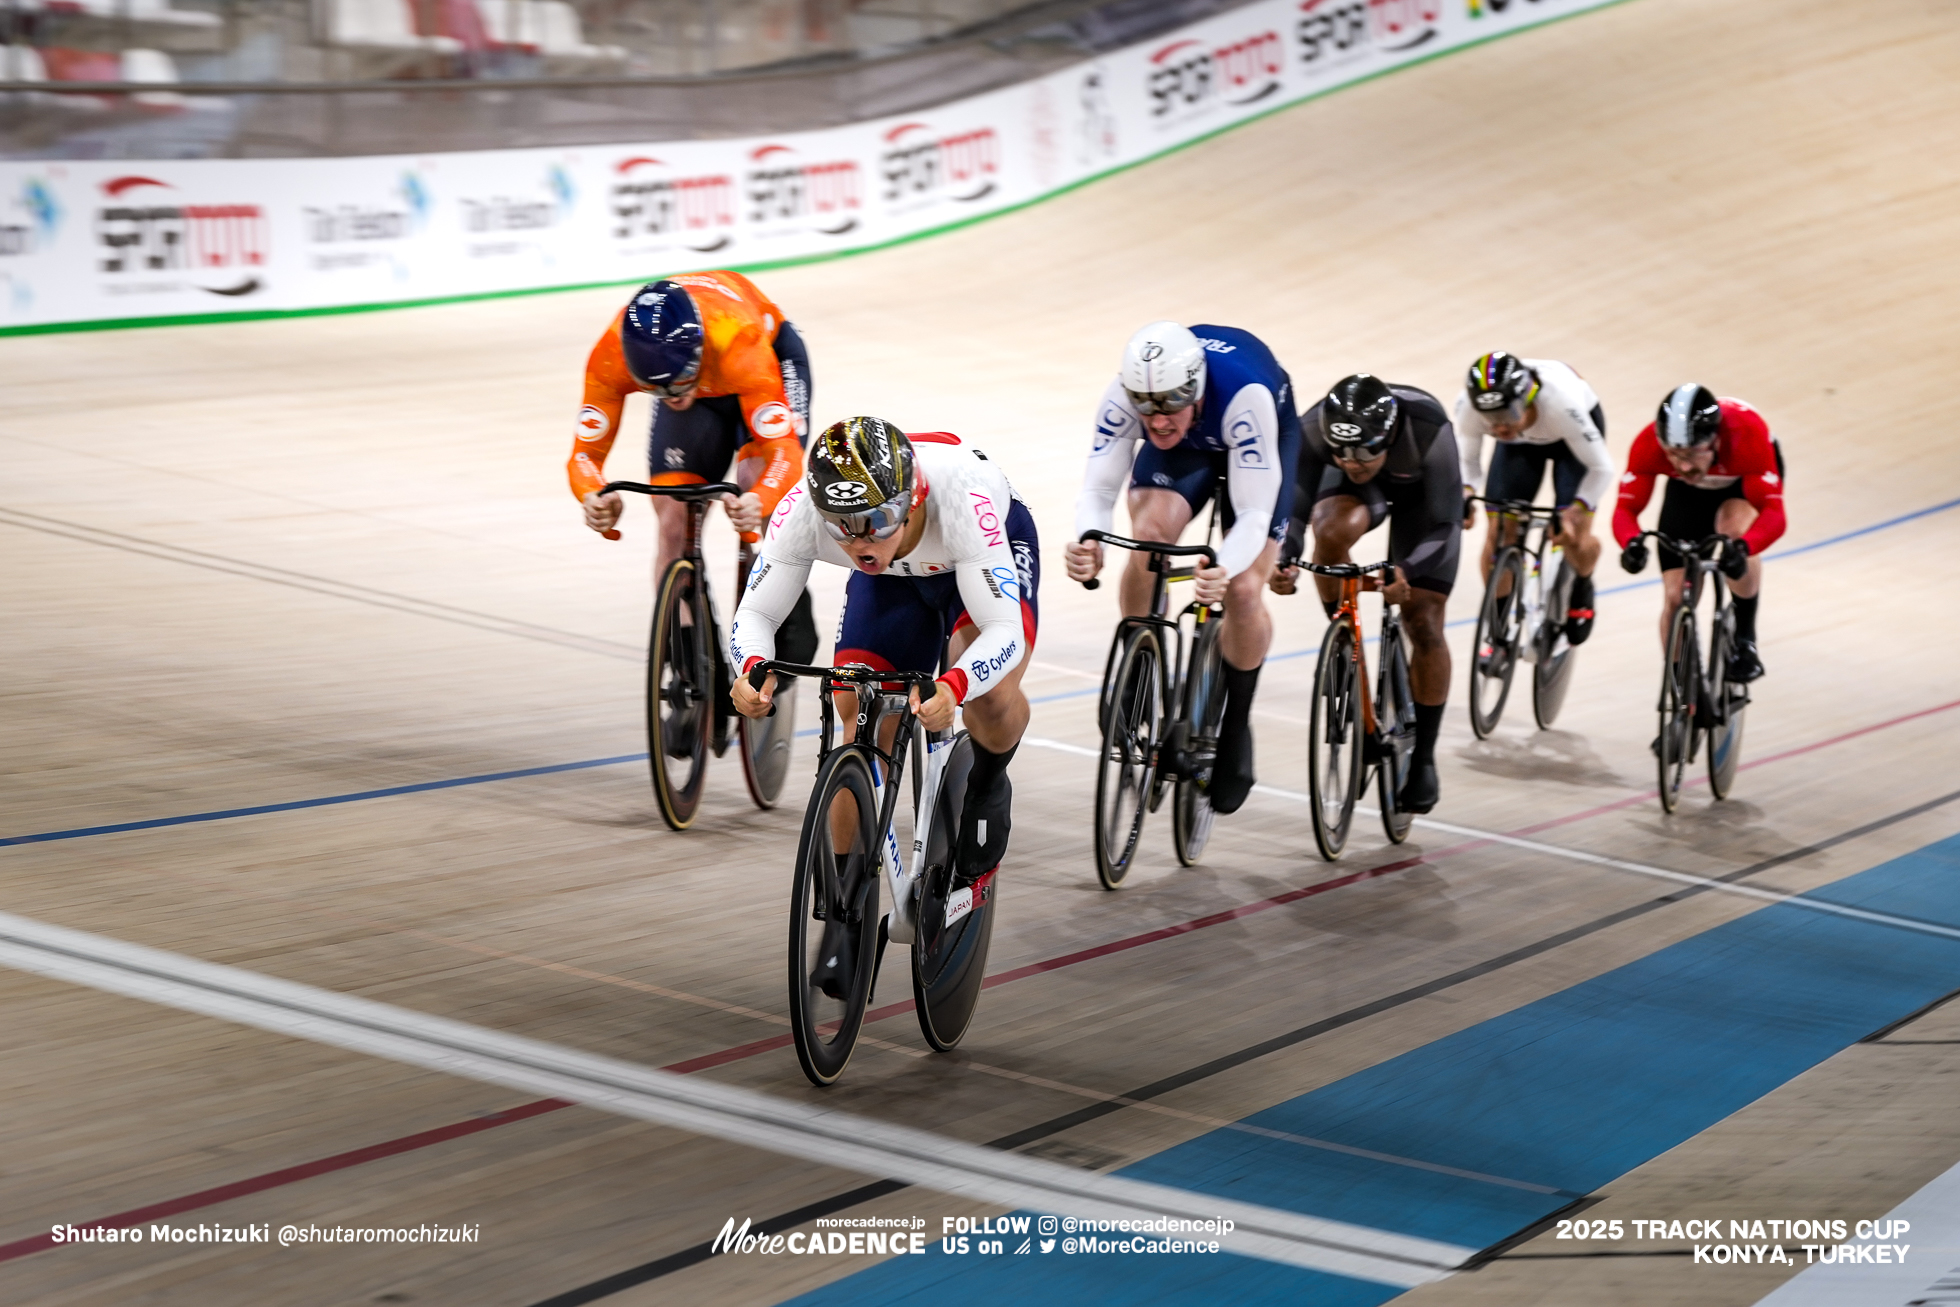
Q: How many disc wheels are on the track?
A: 6